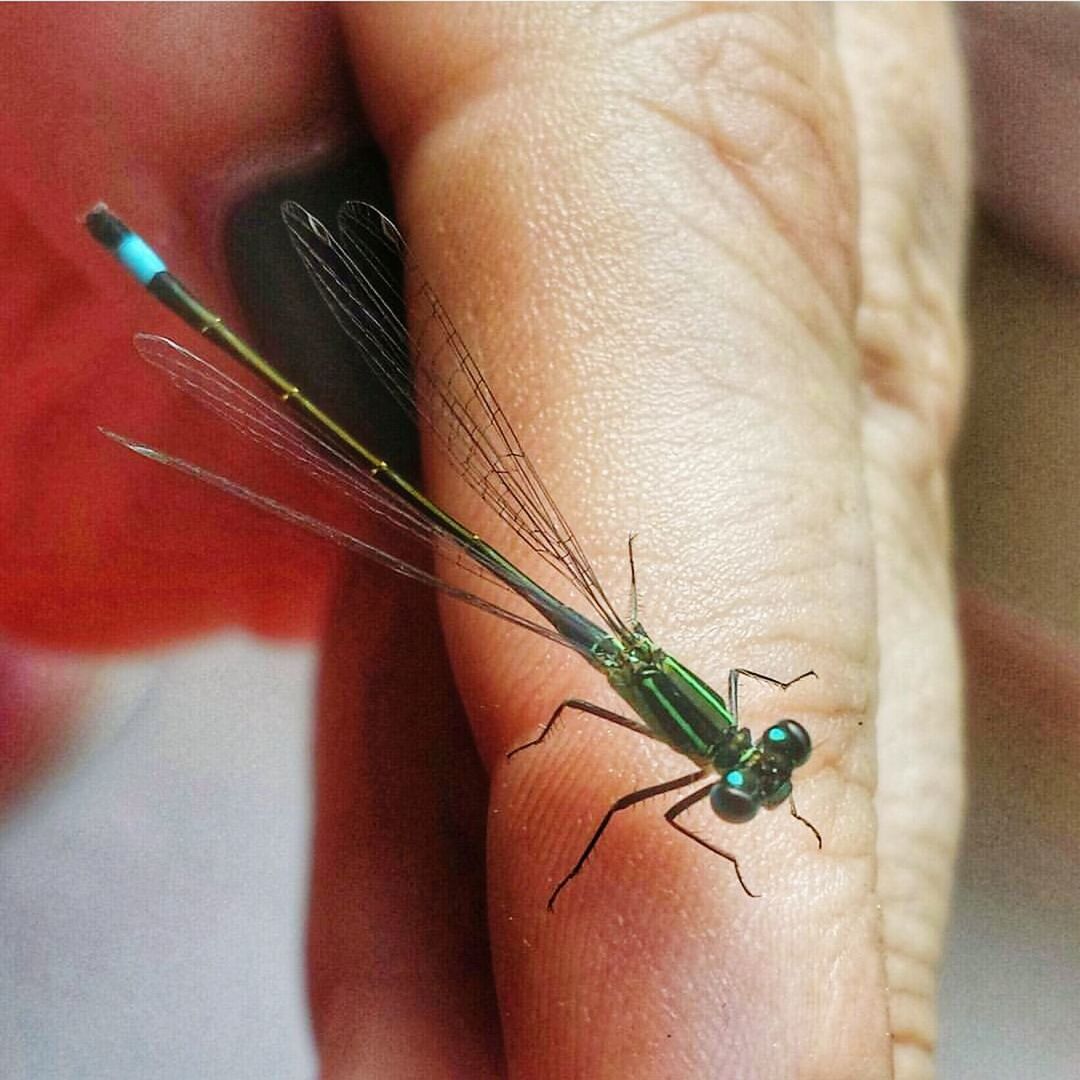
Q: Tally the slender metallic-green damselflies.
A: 1